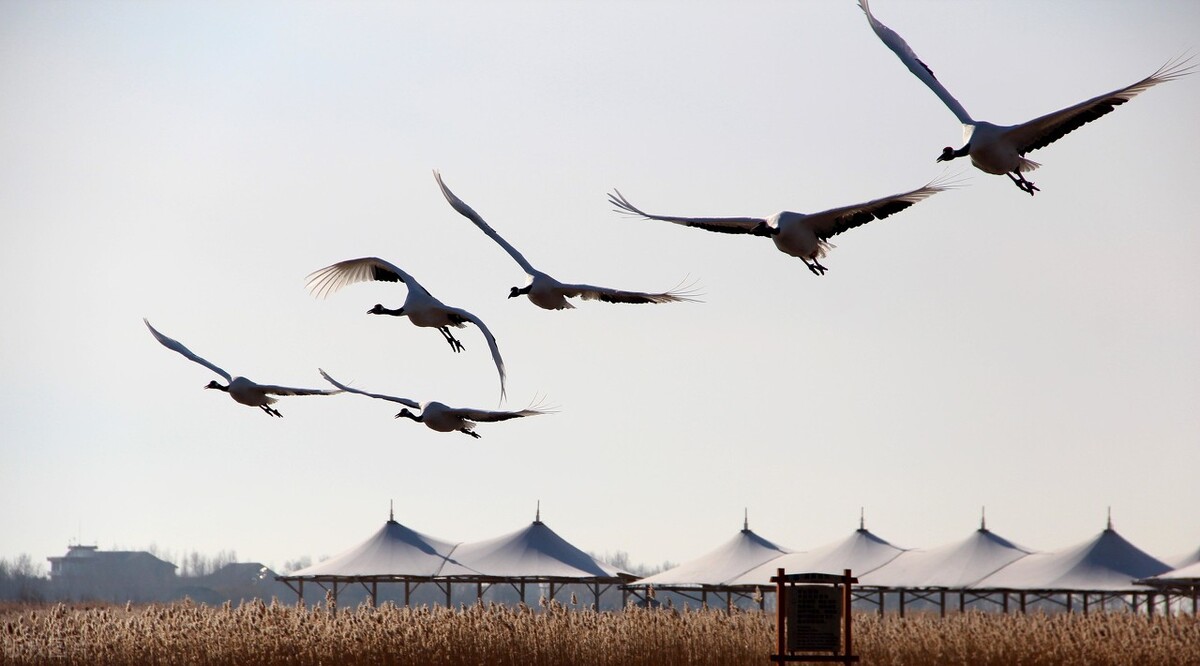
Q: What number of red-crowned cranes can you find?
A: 6